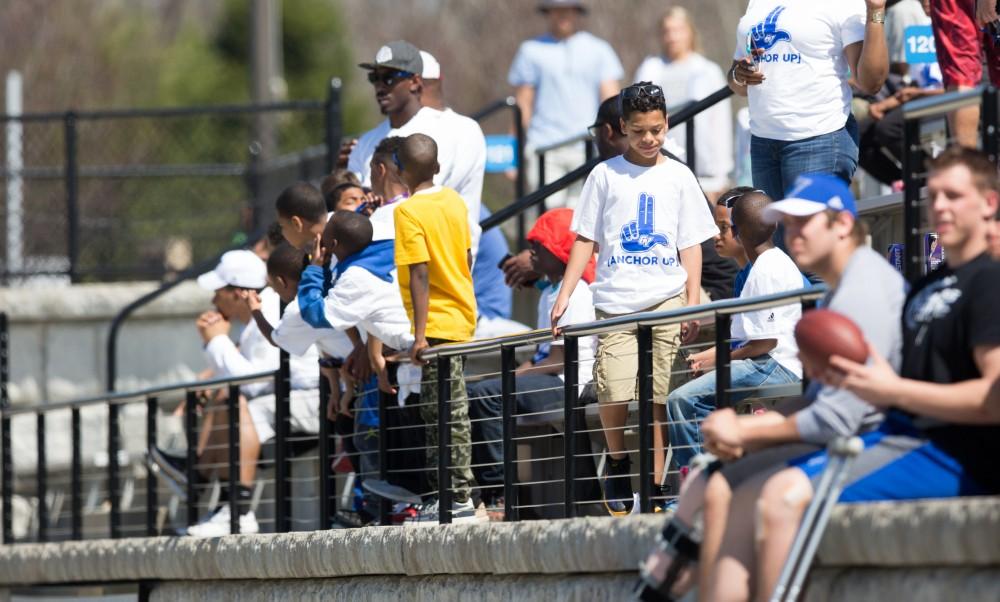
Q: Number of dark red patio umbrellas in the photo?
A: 0